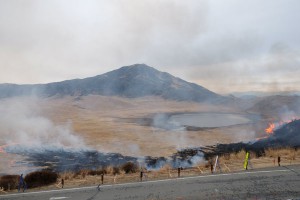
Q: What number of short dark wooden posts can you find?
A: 6